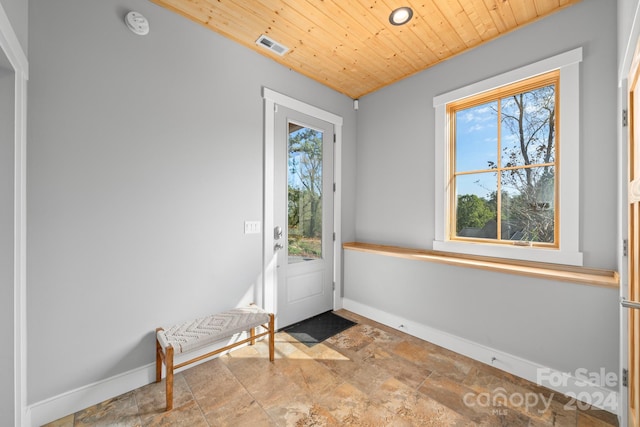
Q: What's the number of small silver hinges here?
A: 7